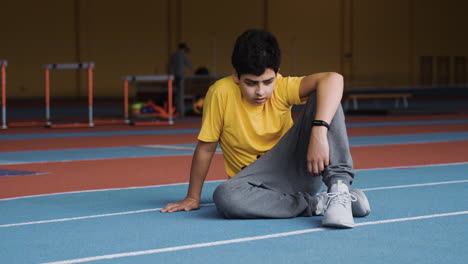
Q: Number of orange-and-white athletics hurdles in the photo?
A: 3